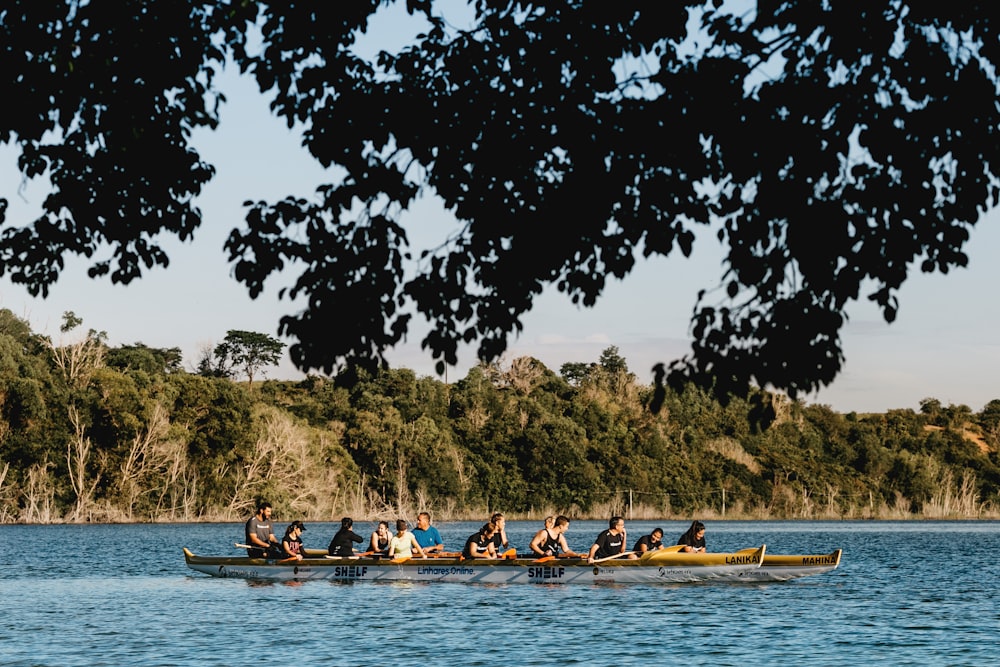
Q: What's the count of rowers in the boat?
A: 13